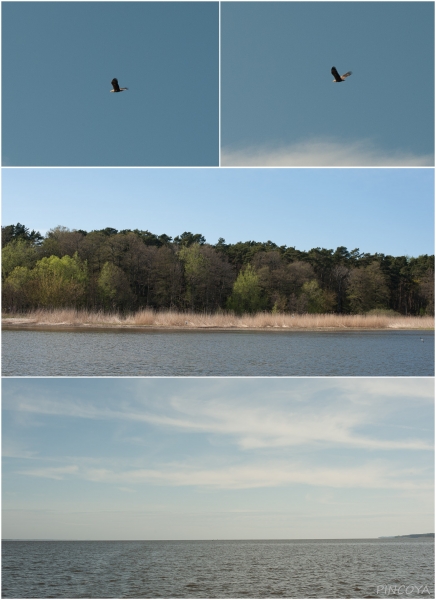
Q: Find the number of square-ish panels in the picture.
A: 2